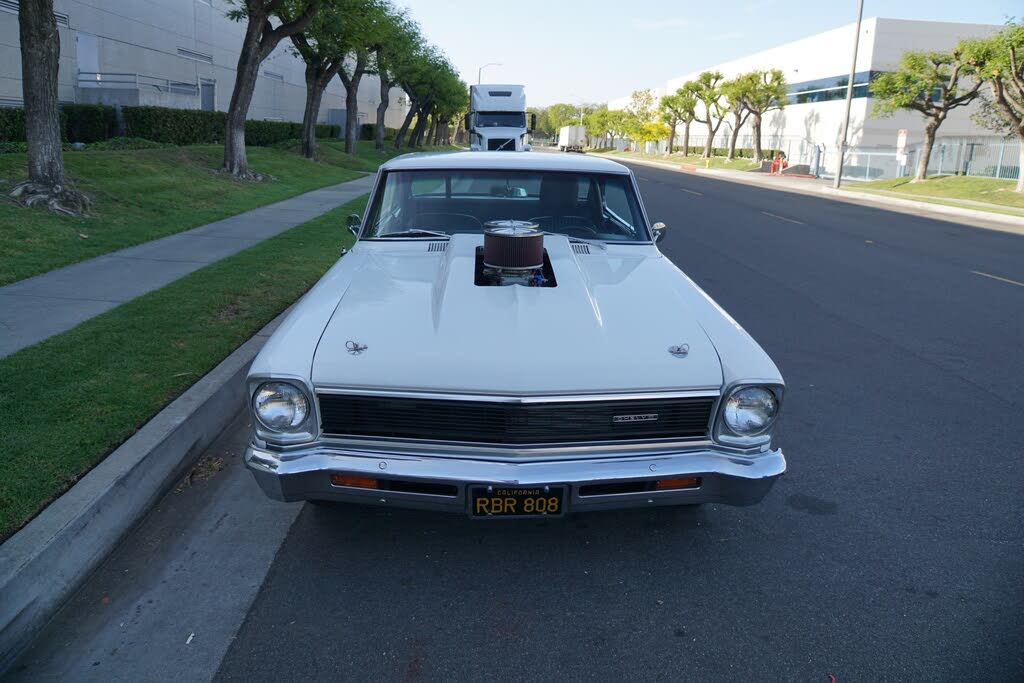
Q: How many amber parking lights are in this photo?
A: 2